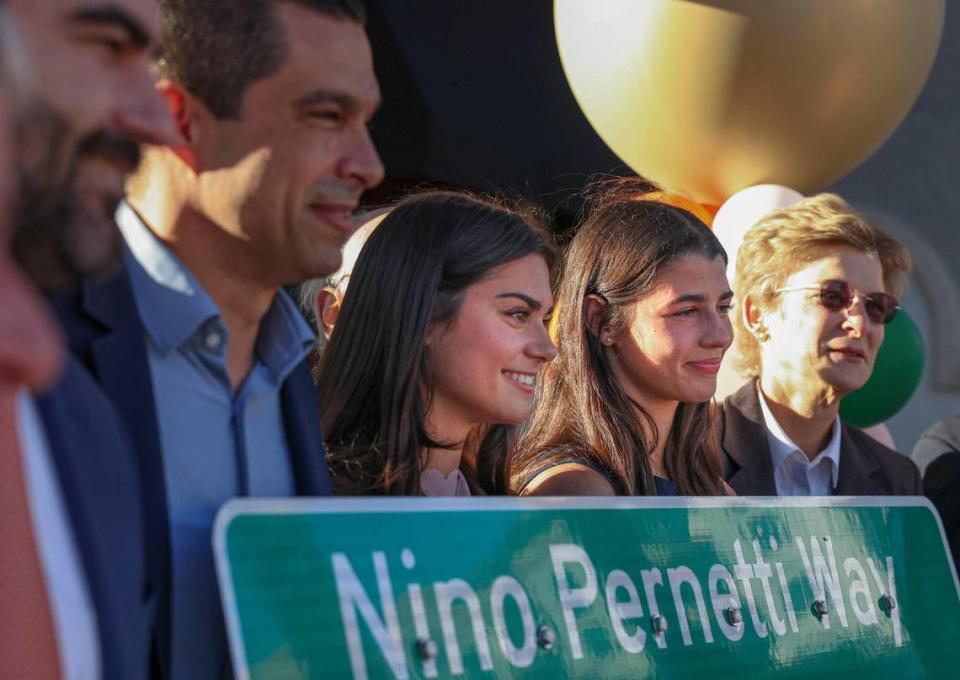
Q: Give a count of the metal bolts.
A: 6